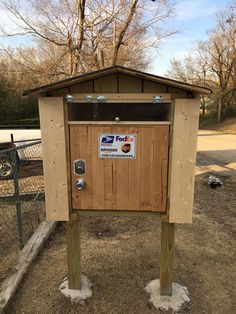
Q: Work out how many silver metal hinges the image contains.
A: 4